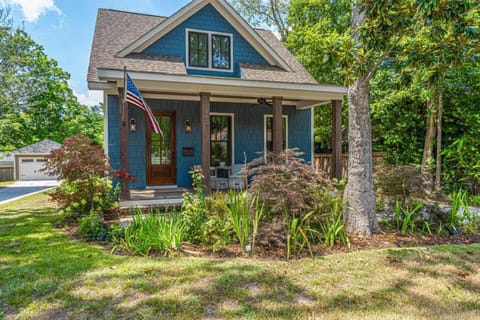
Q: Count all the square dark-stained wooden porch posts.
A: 4